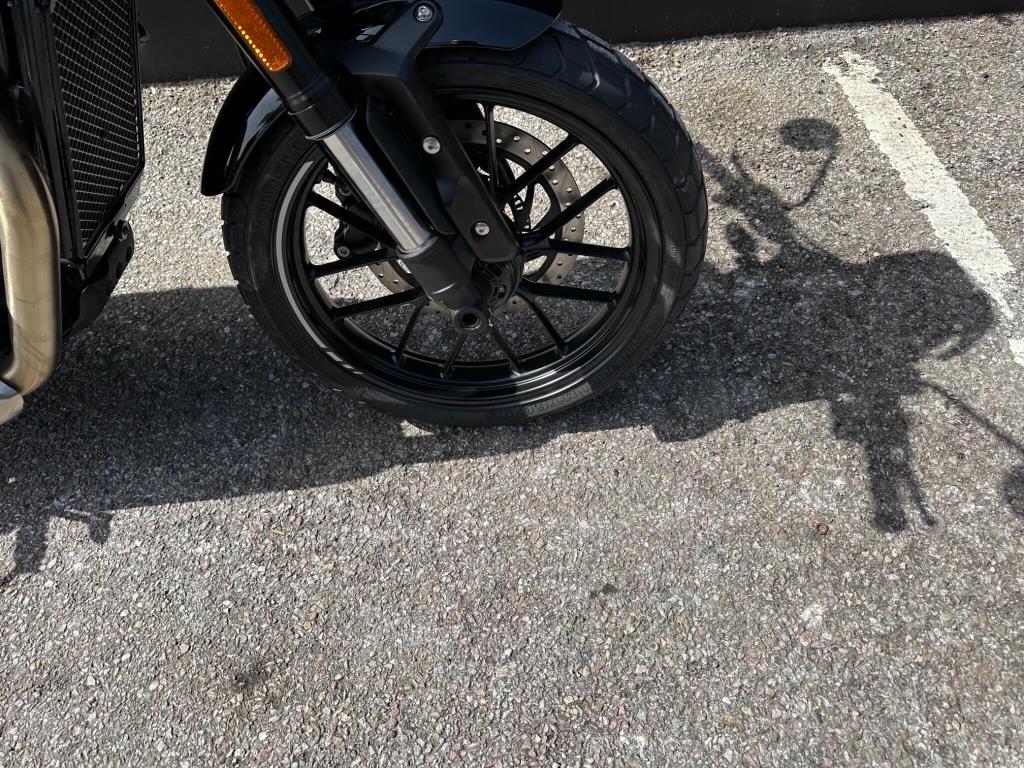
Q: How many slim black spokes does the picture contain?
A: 12